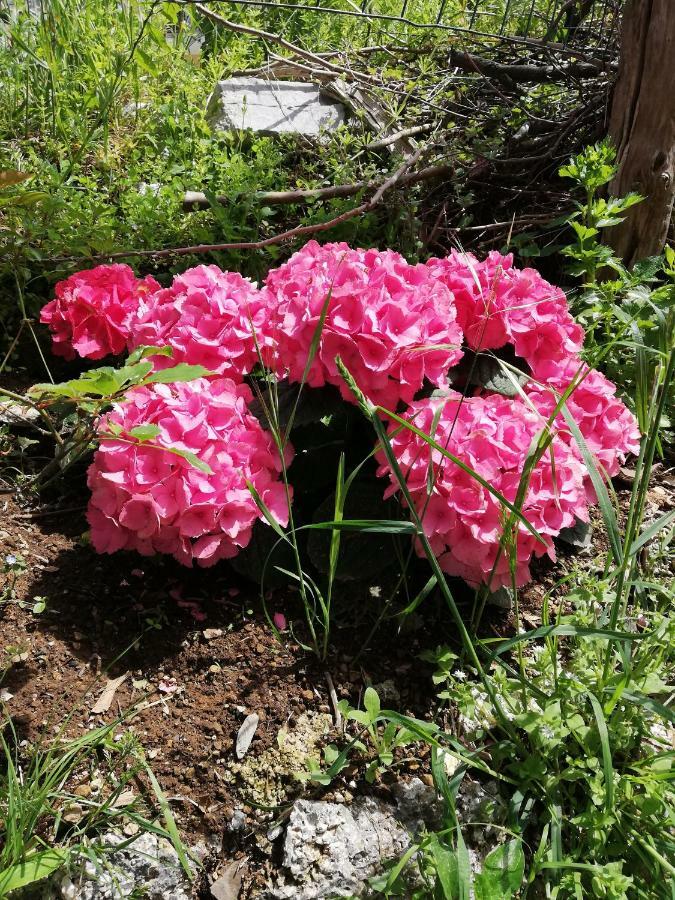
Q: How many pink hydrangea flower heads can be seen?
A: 7